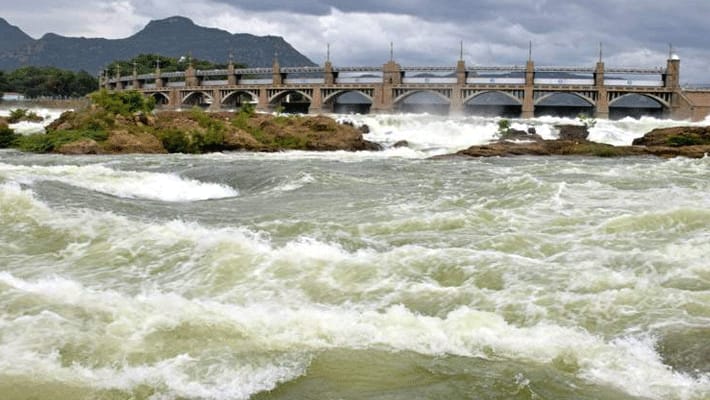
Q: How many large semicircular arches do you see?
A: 9